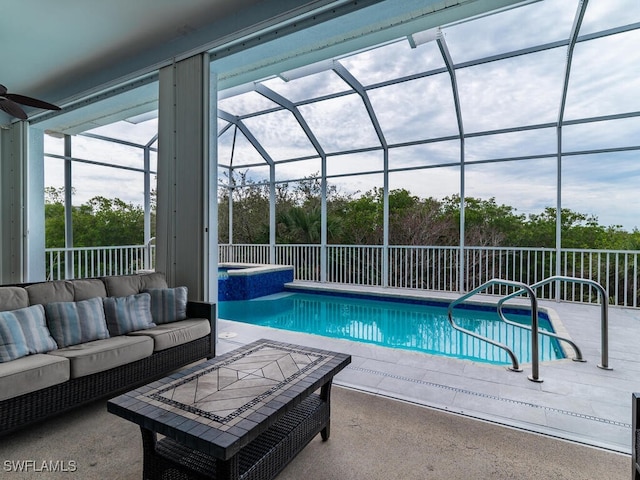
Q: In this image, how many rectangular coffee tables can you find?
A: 1